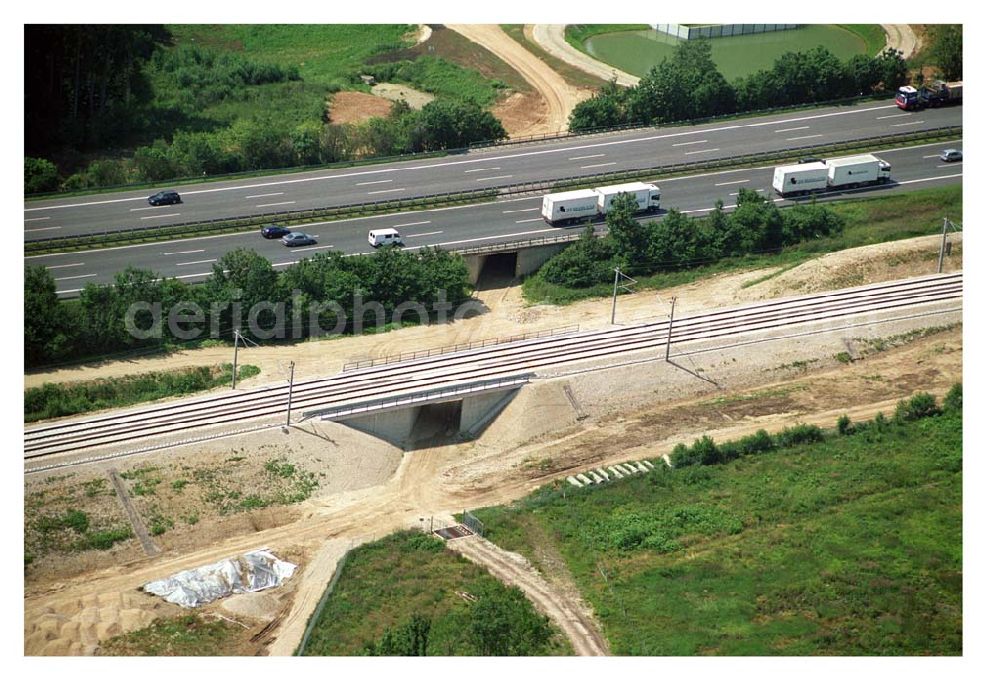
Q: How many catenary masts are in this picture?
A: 5